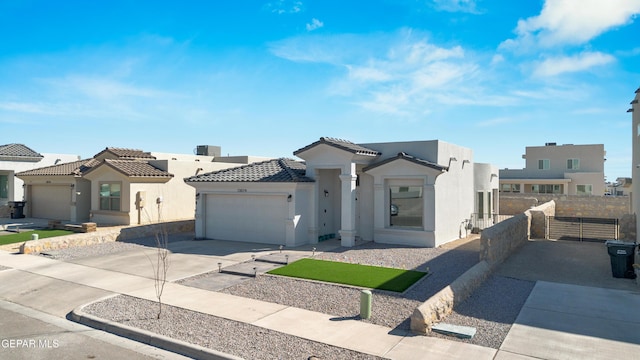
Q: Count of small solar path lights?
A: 6